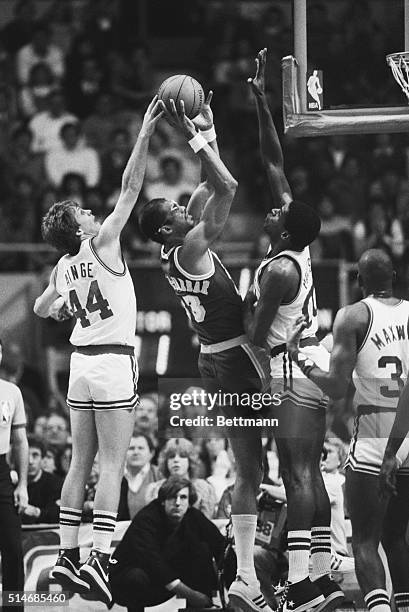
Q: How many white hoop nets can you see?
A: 1